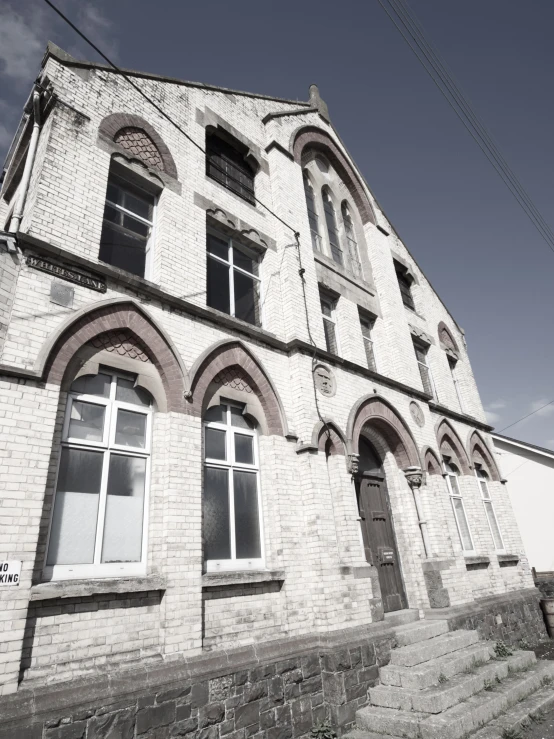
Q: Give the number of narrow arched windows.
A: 3